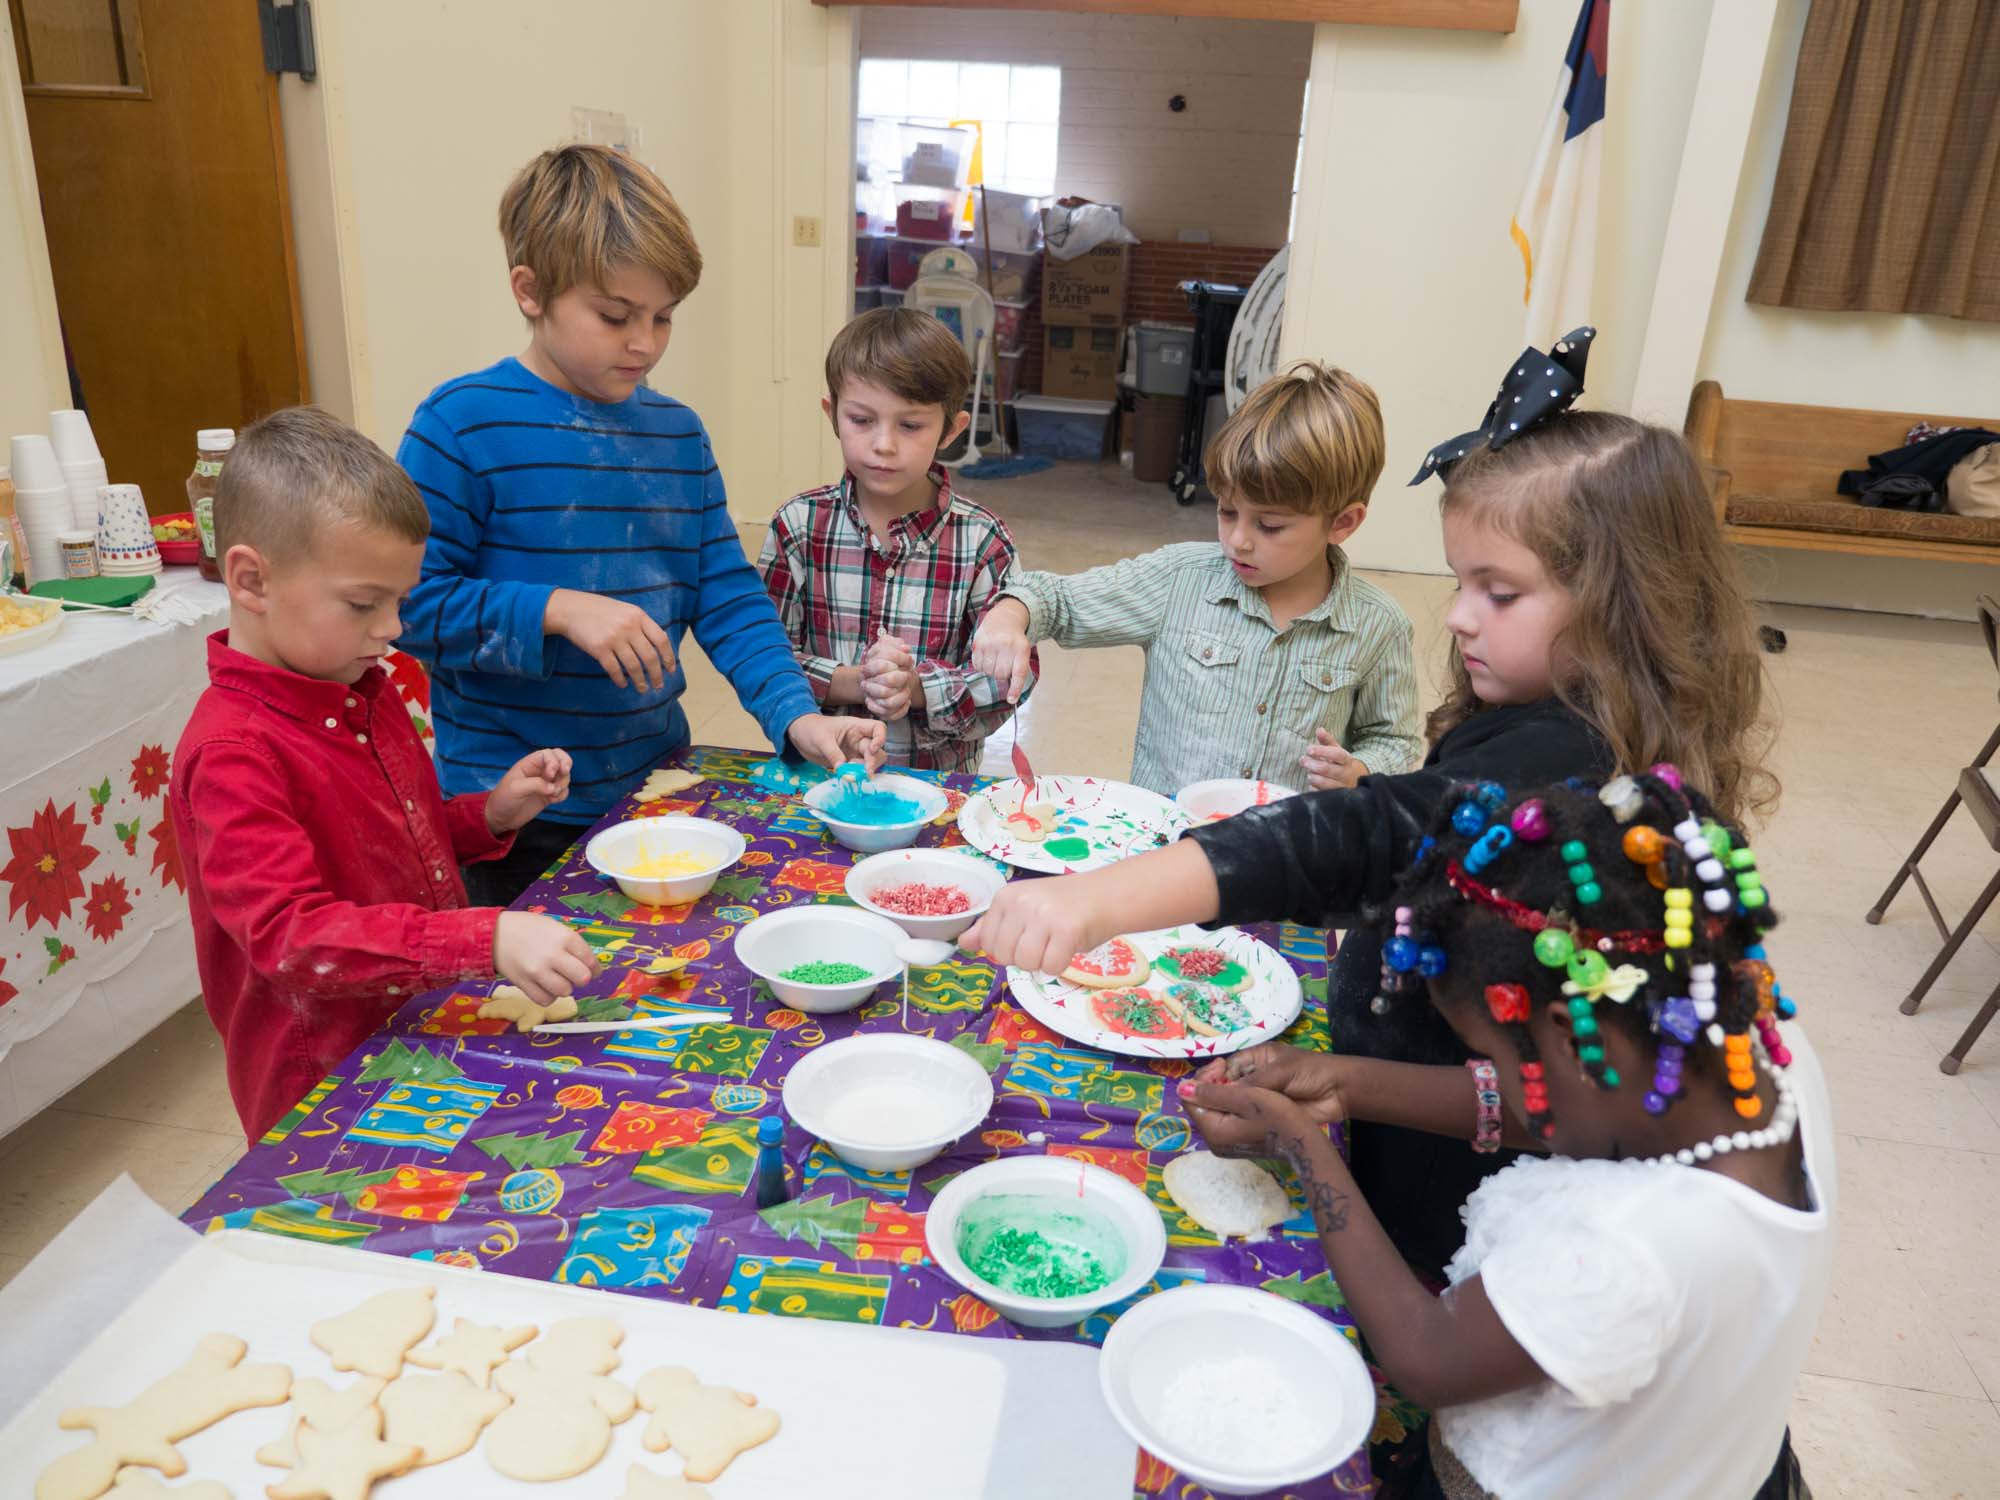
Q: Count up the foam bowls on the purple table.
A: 8